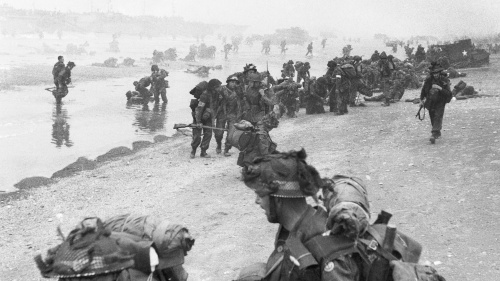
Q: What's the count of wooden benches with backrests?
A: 0